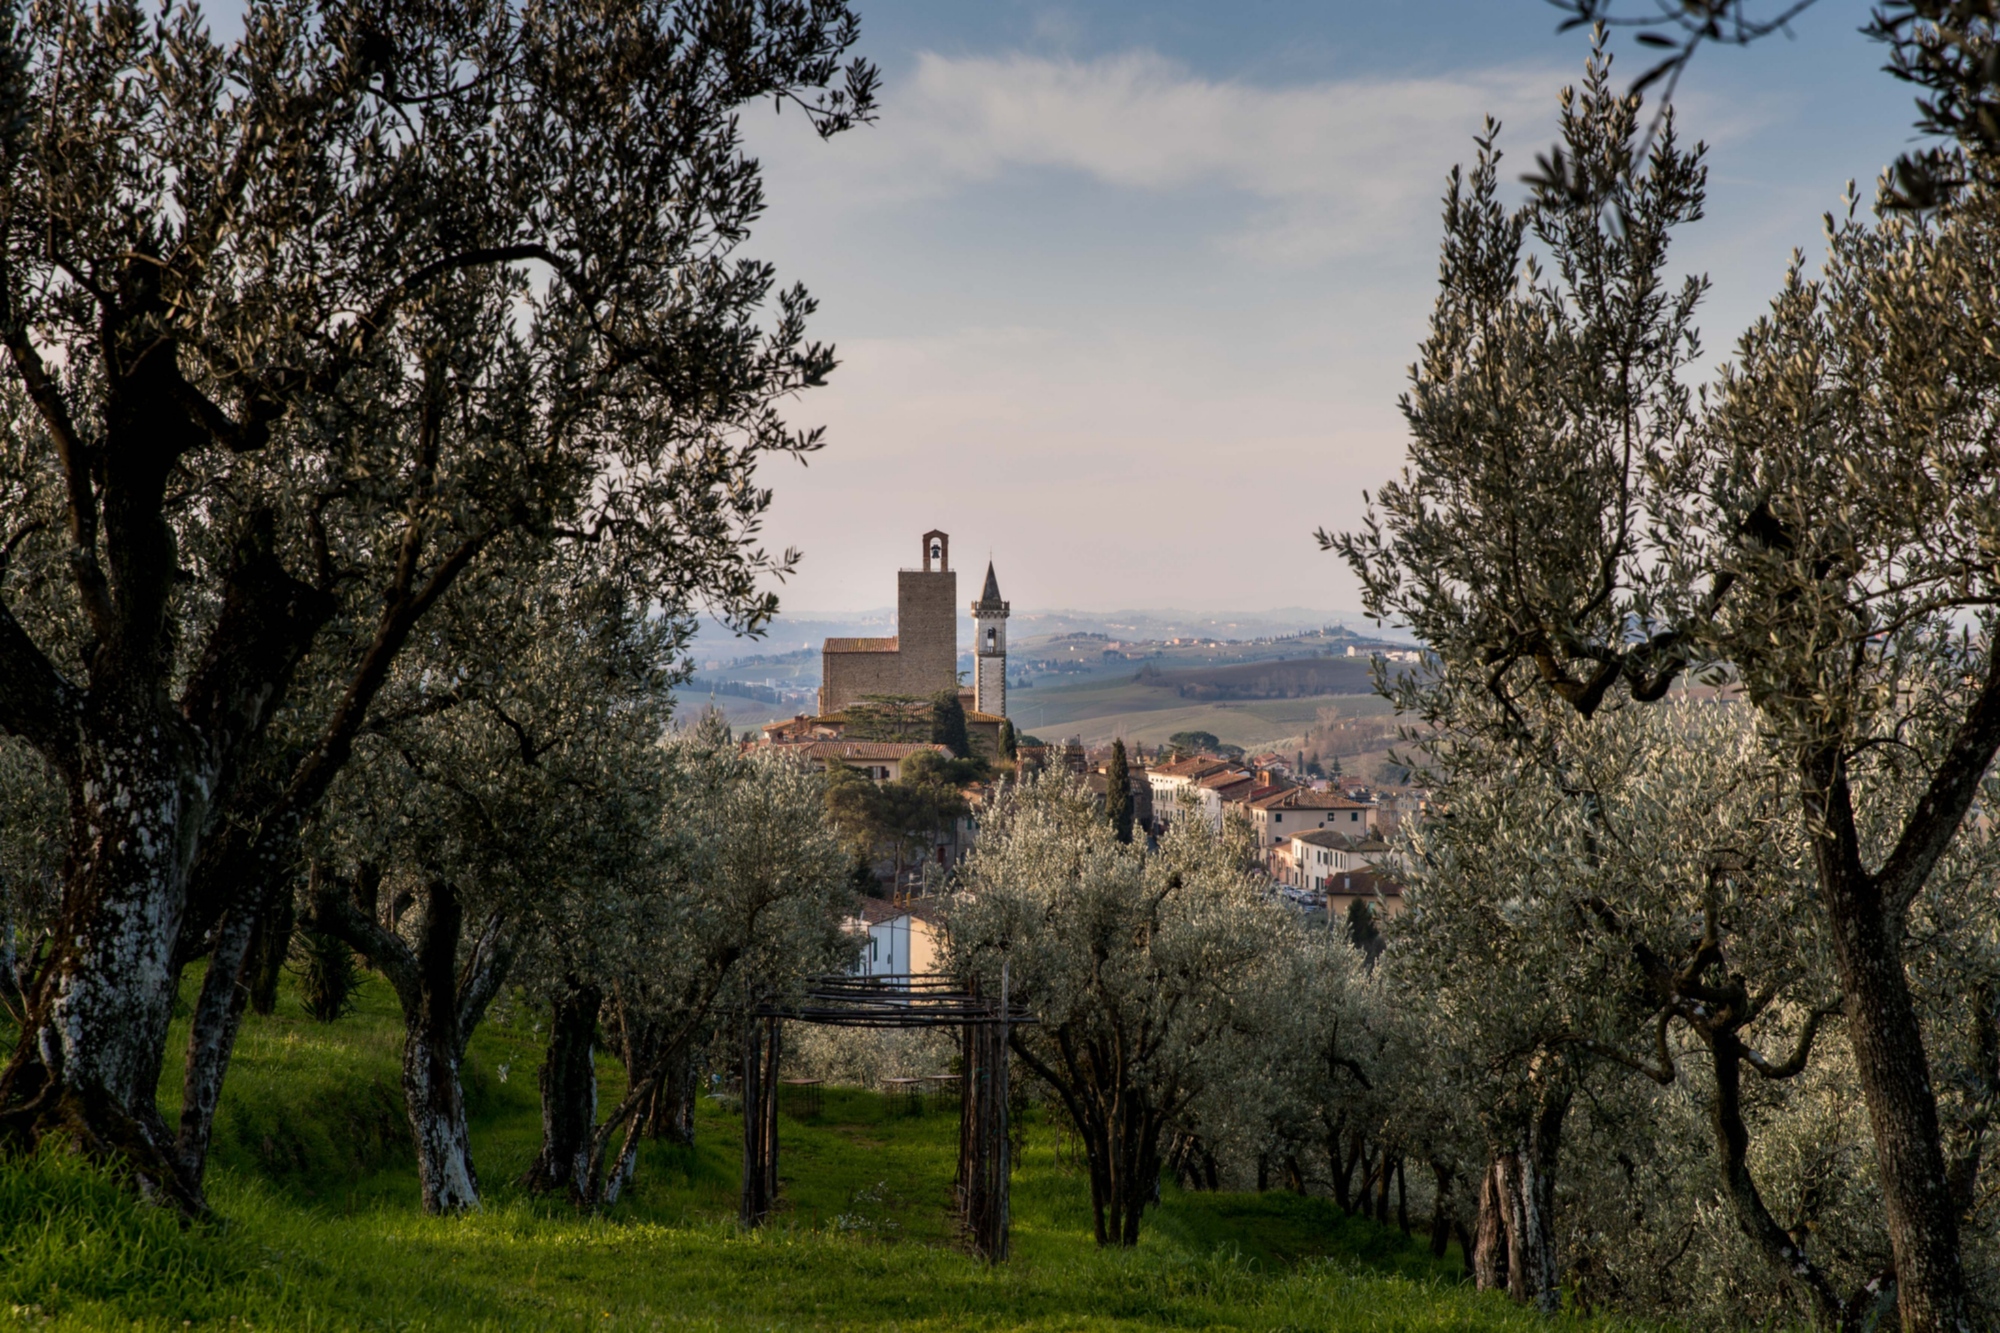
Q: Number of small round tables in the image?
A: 3